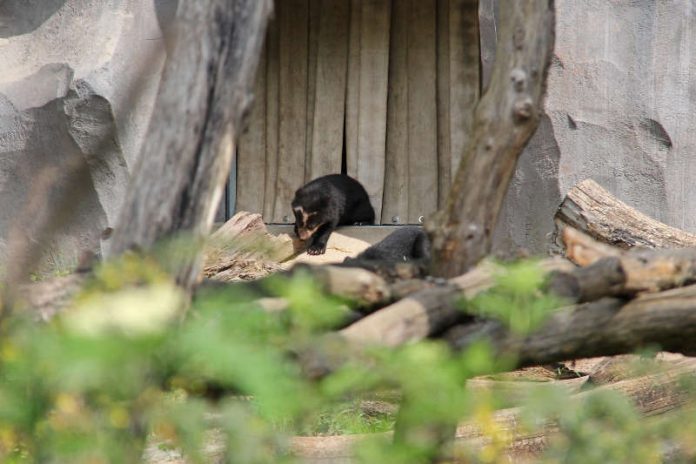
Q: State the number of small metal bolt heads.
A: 3